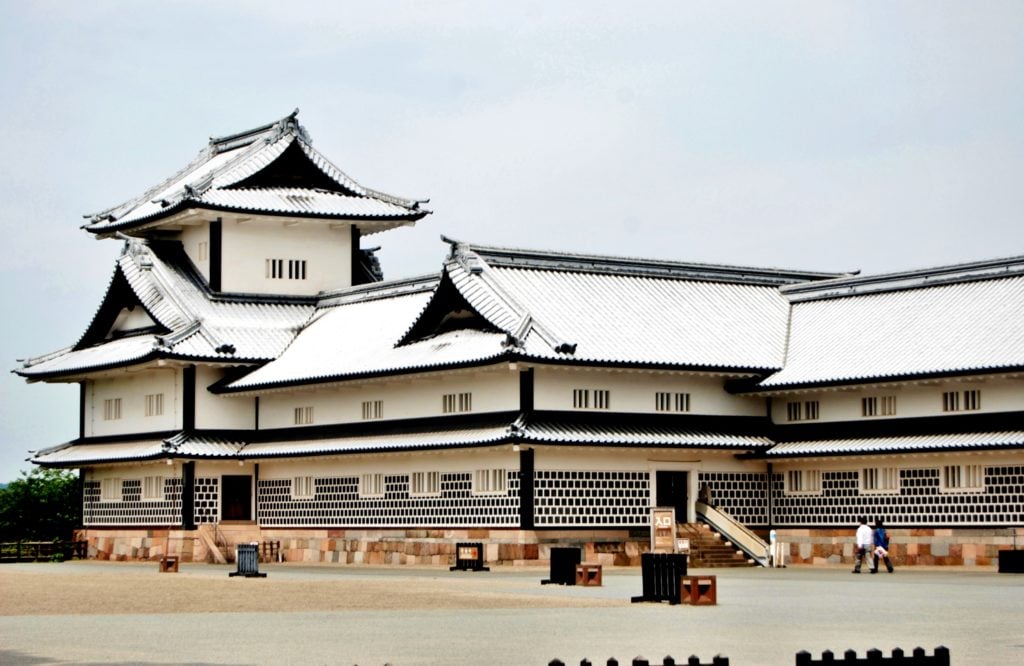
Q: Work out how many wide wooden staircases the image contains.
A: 1